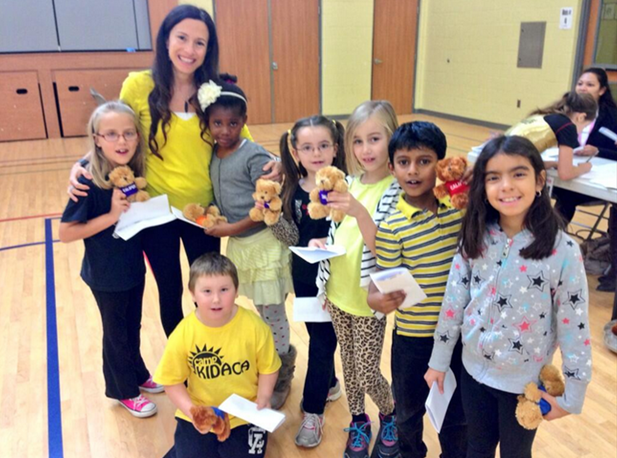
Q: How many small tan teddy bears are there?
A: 7